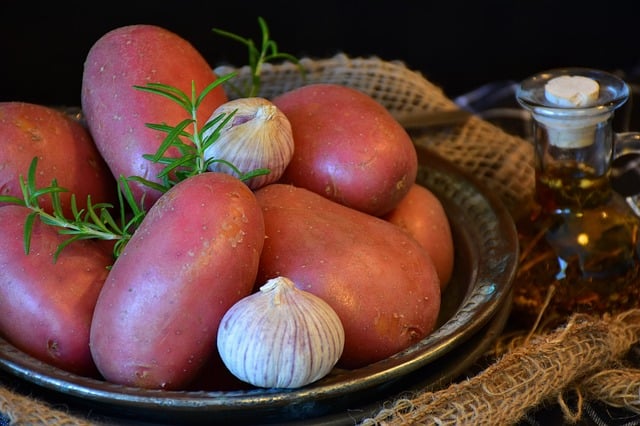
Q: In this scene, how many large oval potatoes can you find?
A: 7